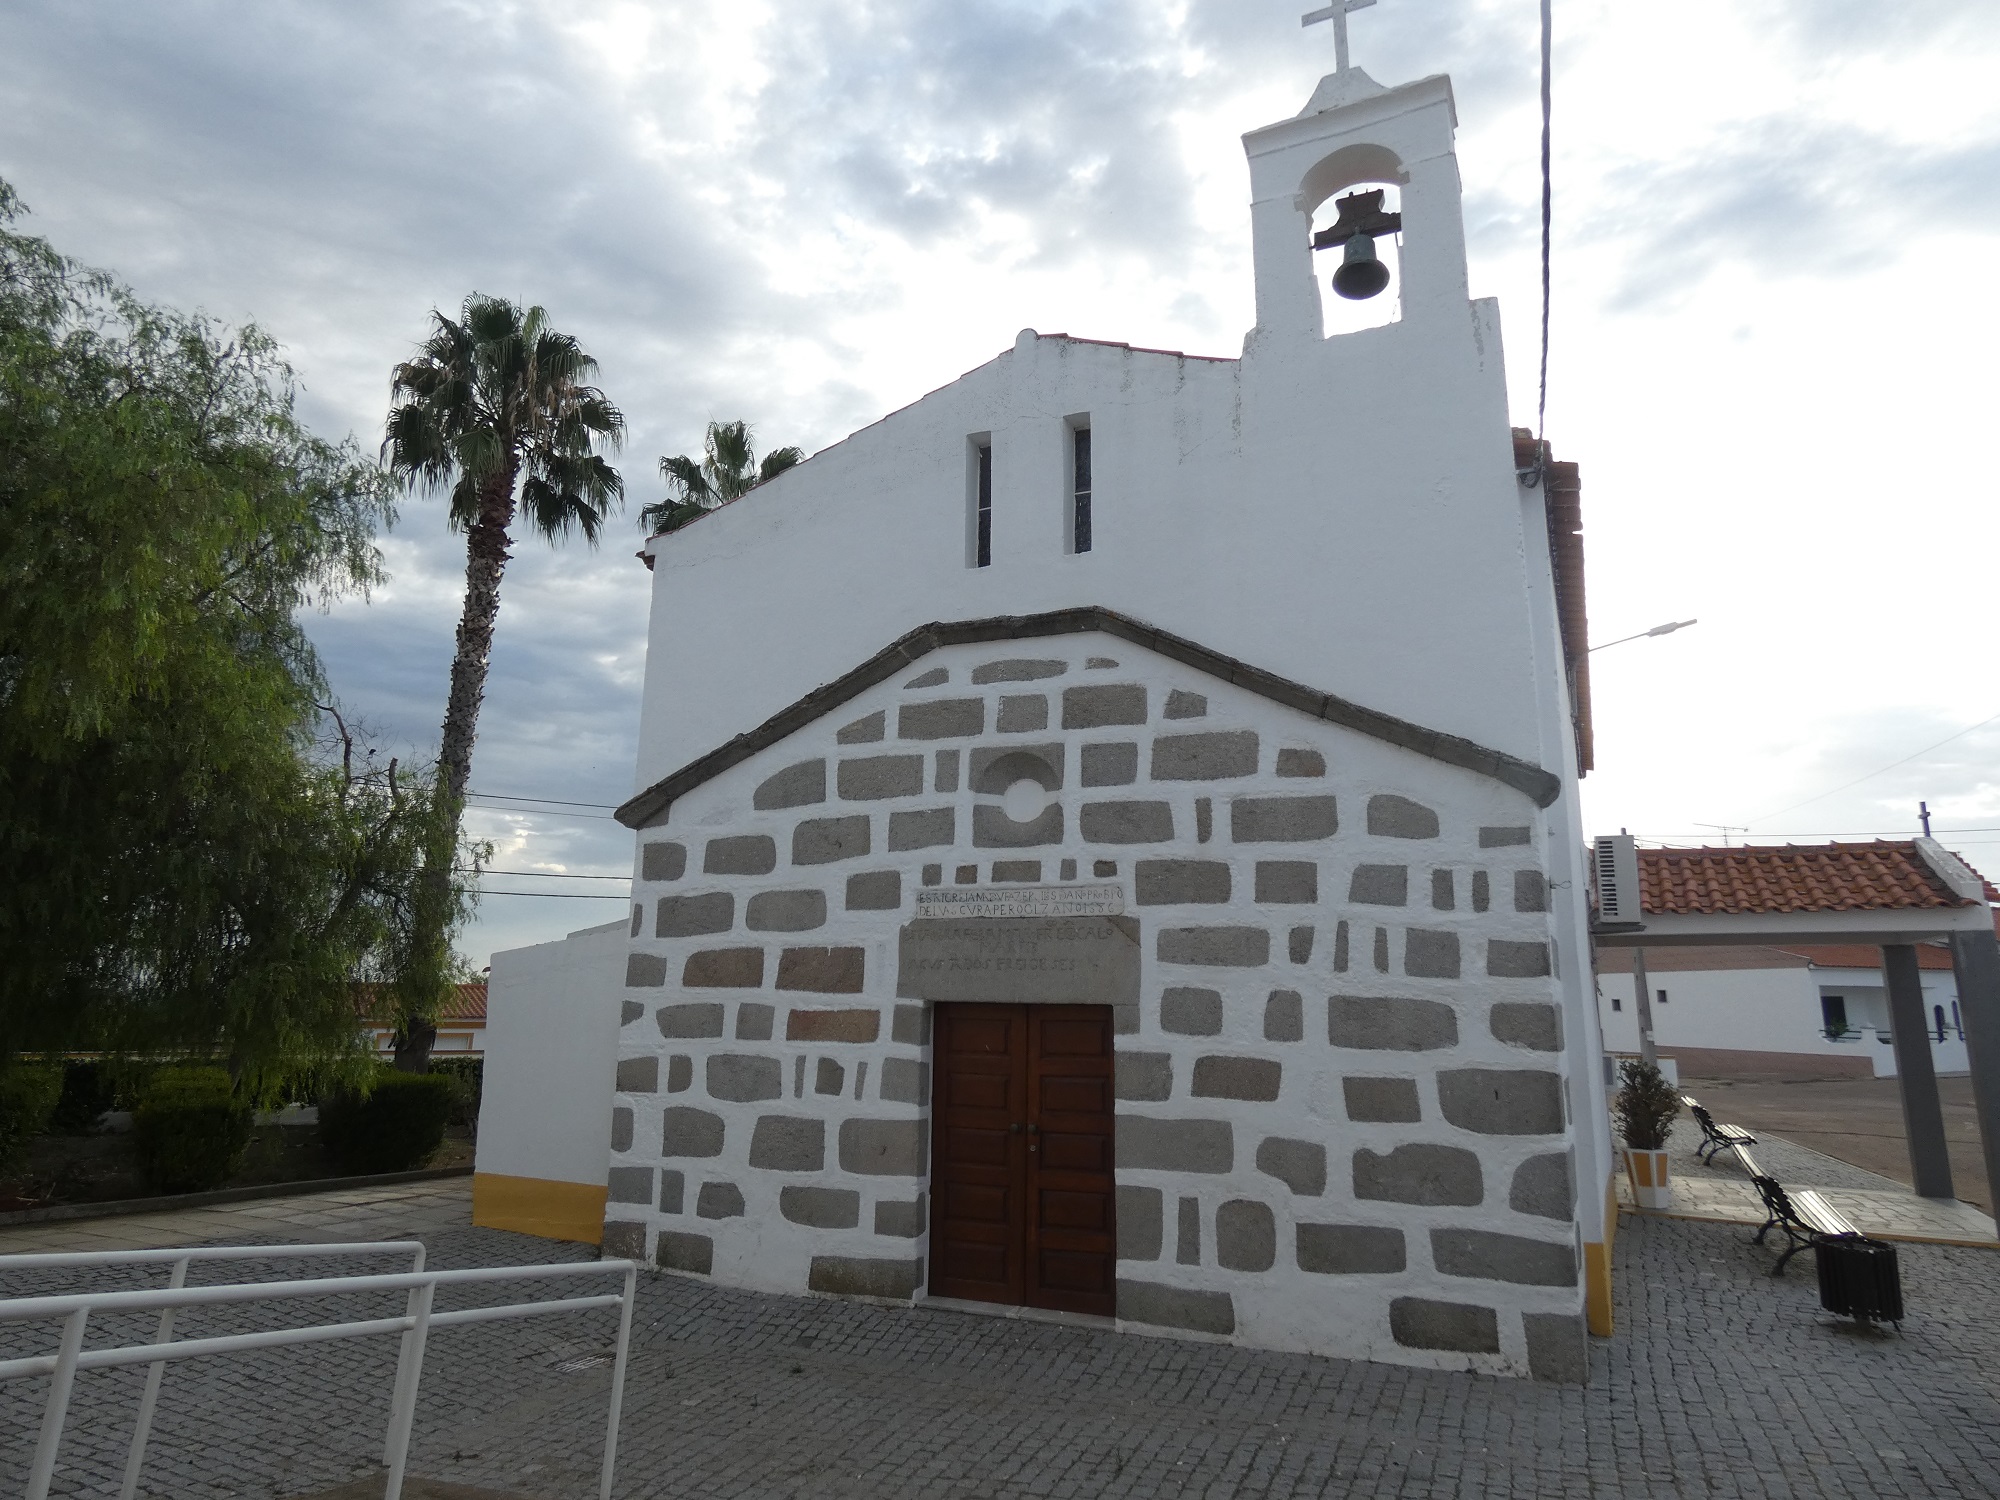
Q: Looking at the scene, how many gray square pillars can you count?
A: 2